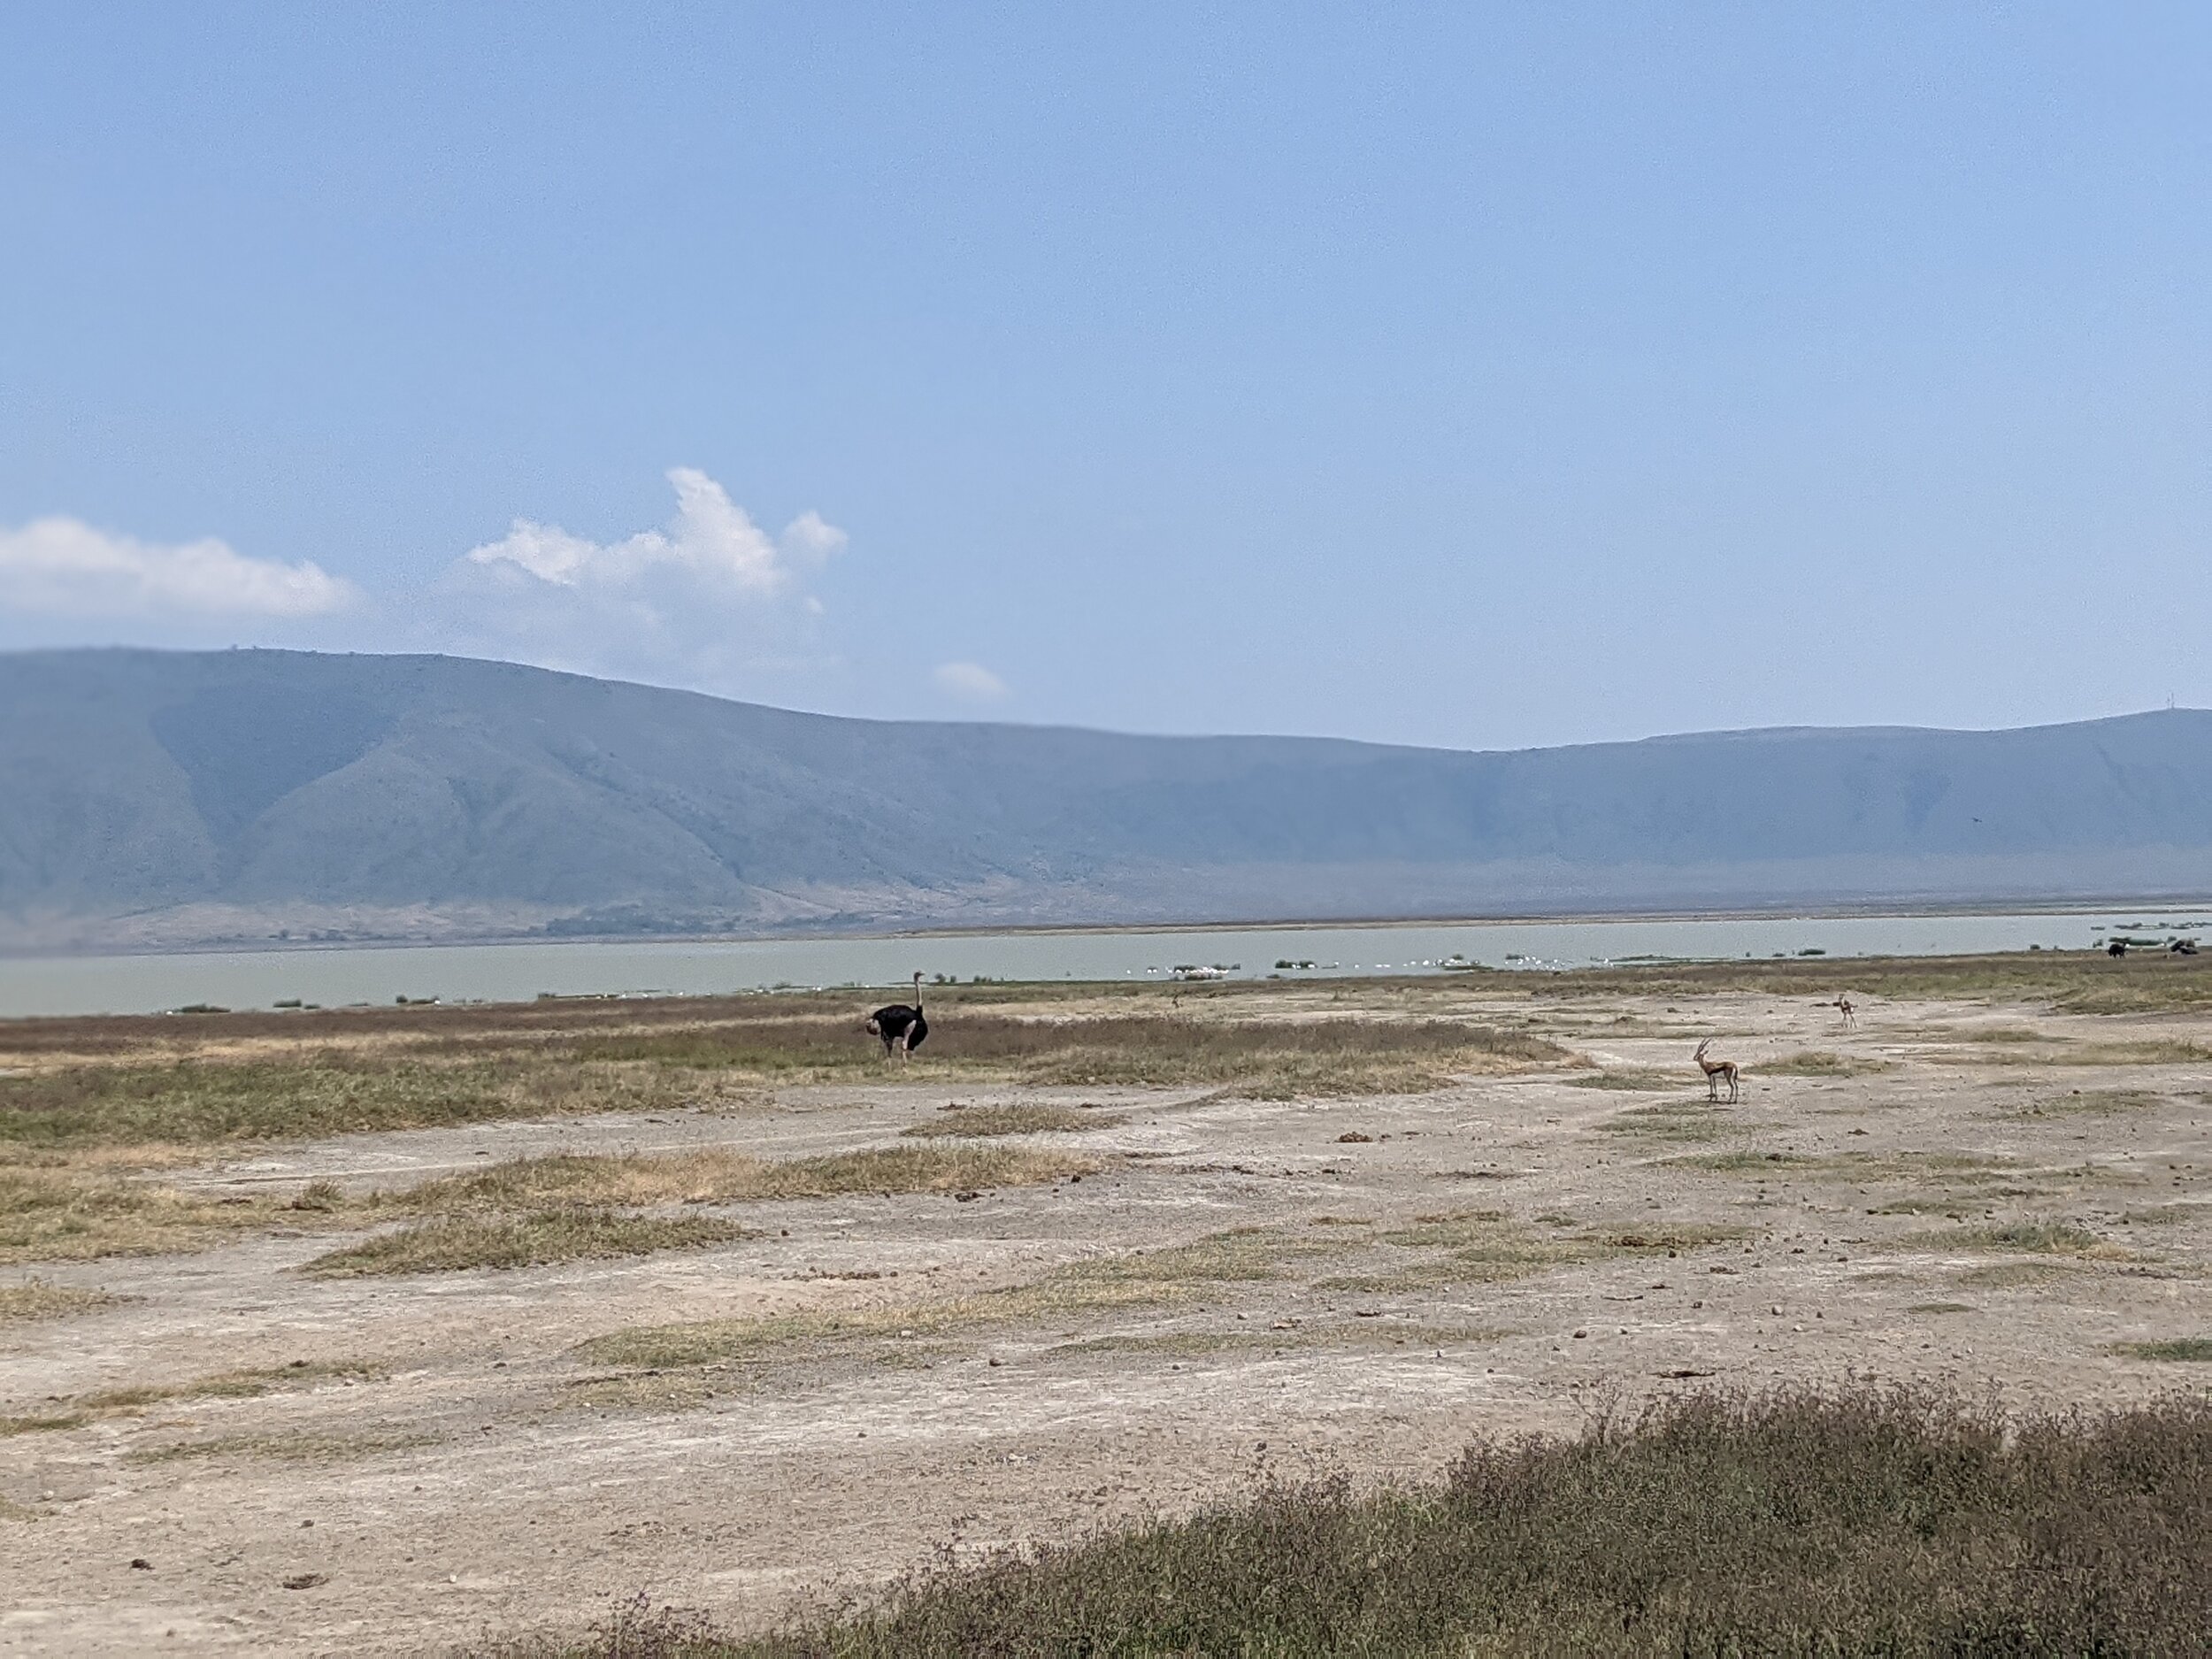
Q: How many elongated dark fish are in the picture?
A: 0